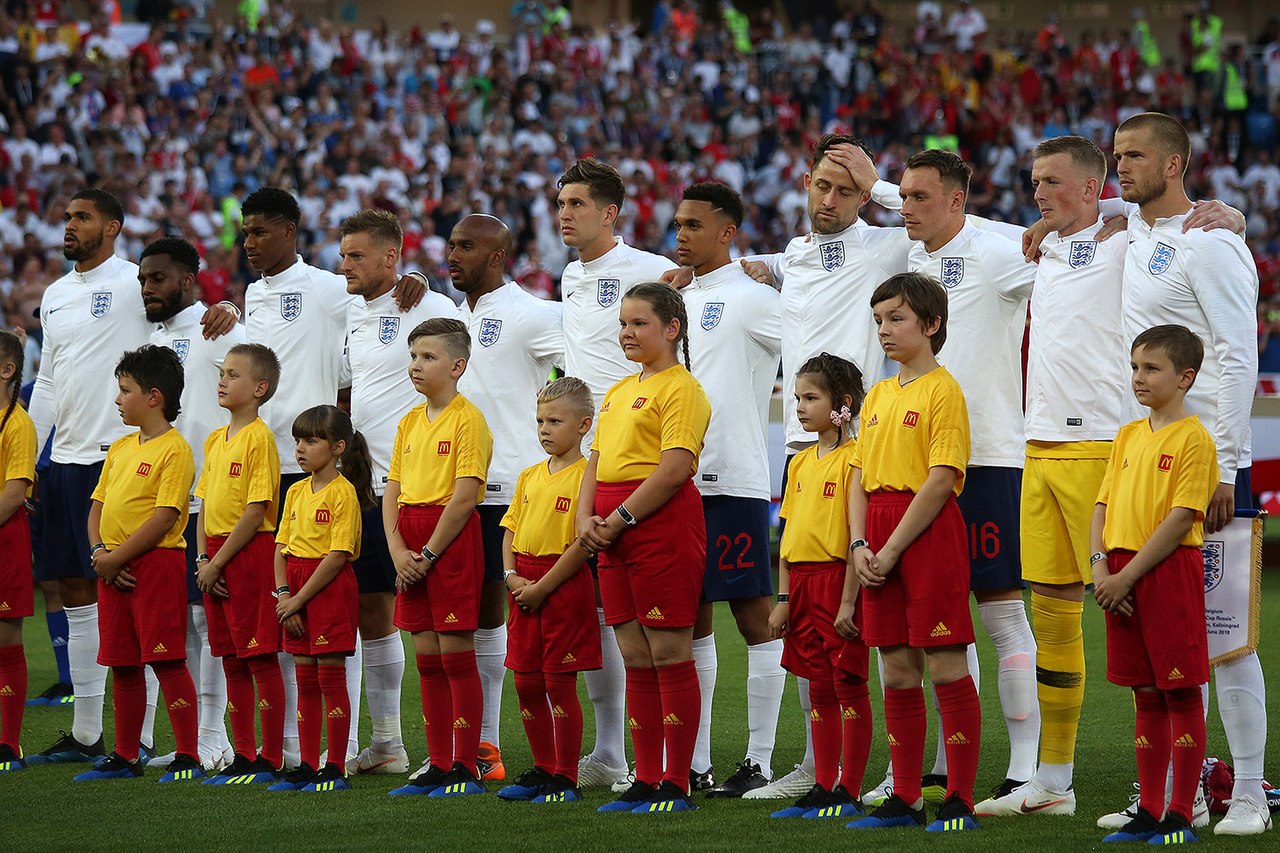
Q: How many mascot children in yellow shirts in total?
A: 10